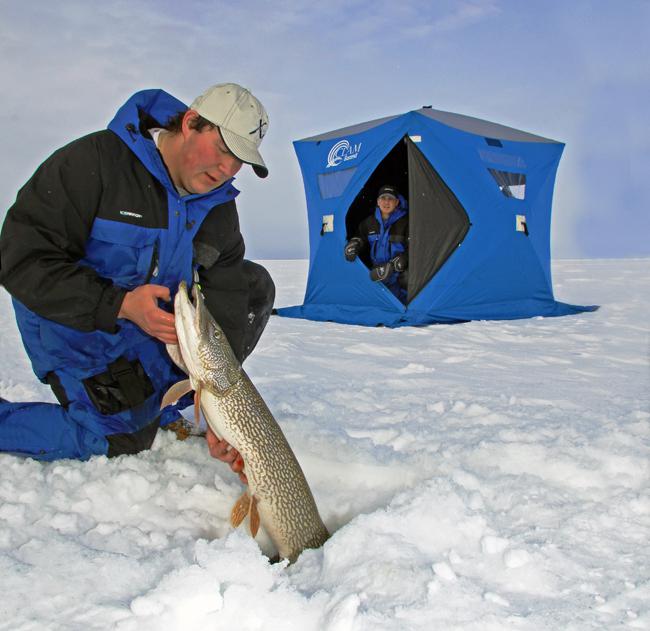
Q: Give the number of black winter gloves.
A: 2